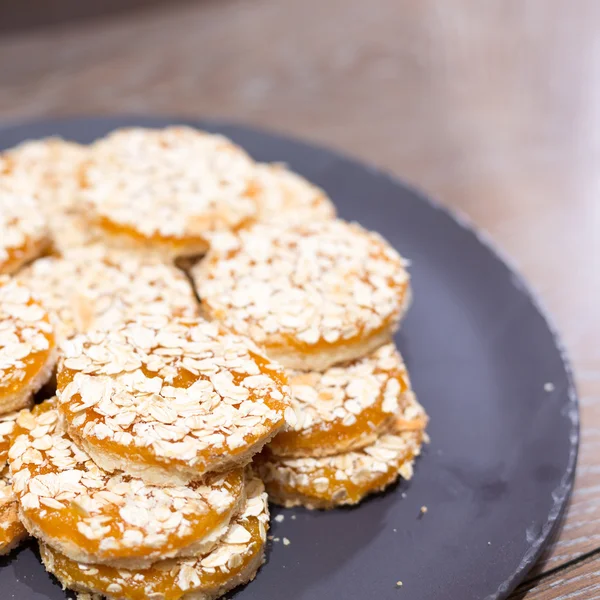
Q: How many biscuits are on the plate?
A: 14